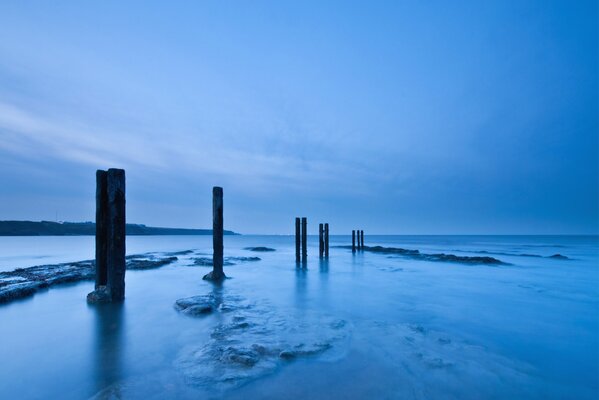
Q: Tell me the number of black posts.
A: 10